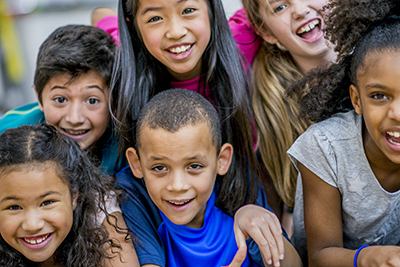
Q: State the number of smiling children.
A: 6